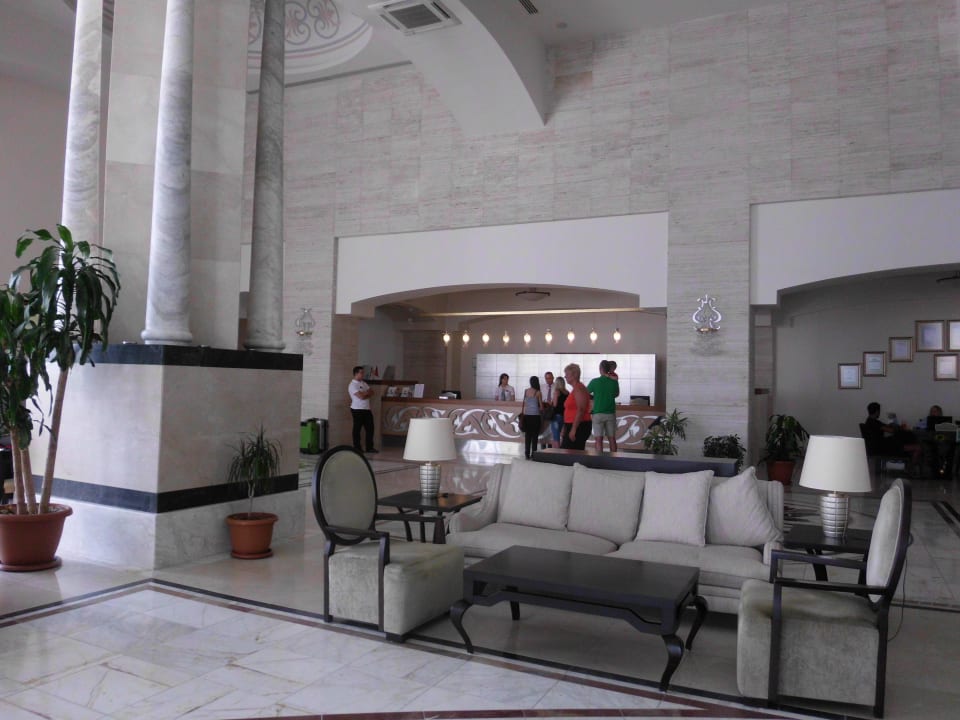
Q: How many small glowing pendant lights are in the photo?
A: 9